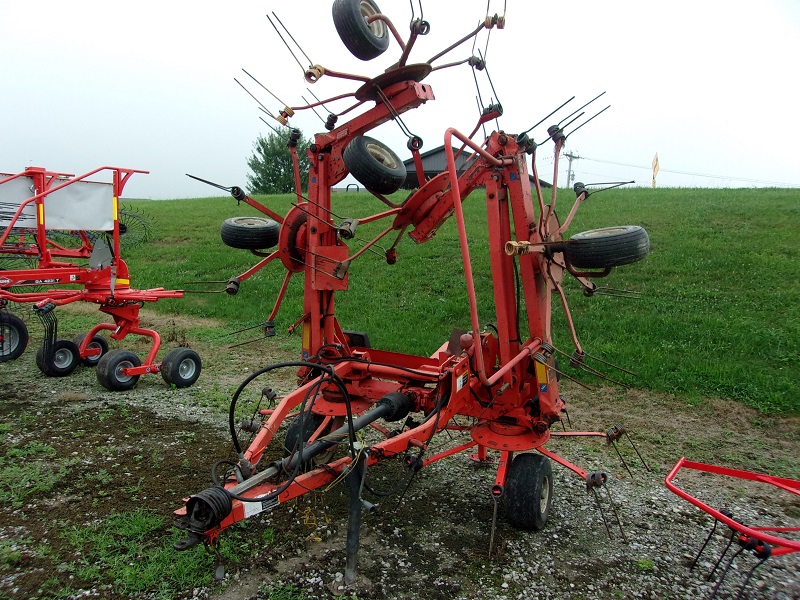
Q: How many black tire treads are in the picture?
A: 11